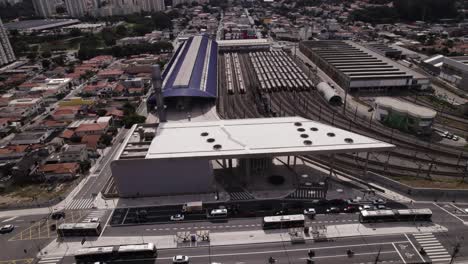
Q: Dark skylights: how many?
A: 10